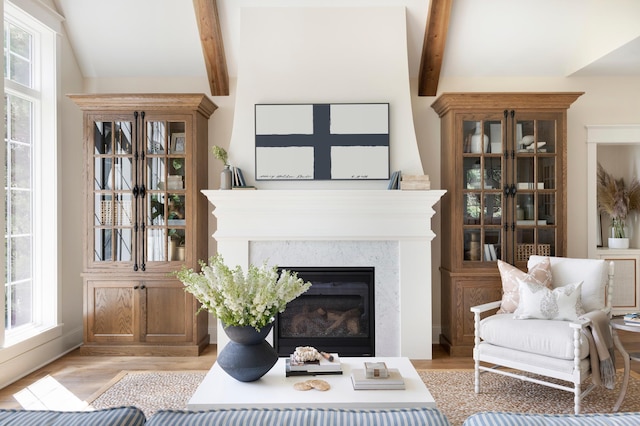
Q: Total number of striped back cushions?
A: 3